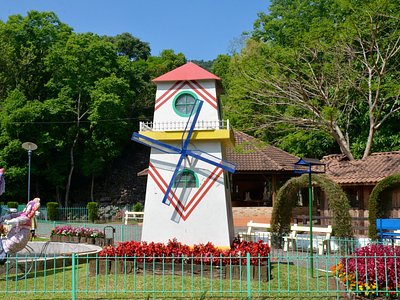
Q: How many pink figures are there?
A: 1